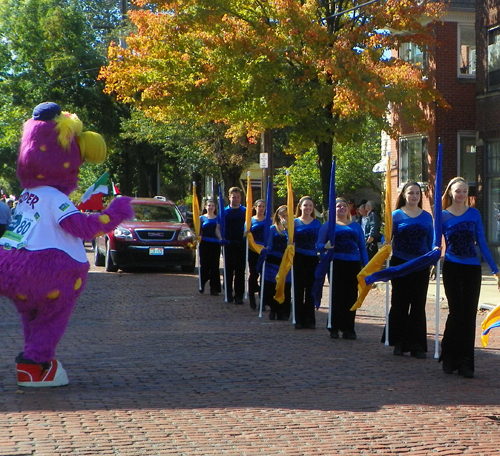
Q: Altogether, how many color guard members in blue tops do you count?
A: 8